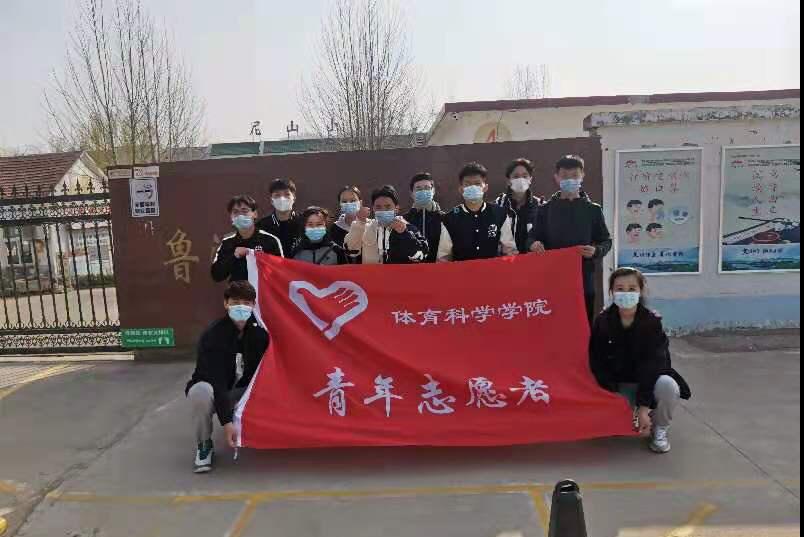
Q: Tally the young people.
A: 11